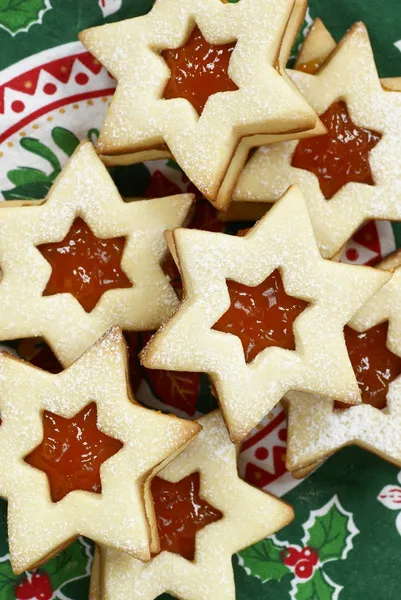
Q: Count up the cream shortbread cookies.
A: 7